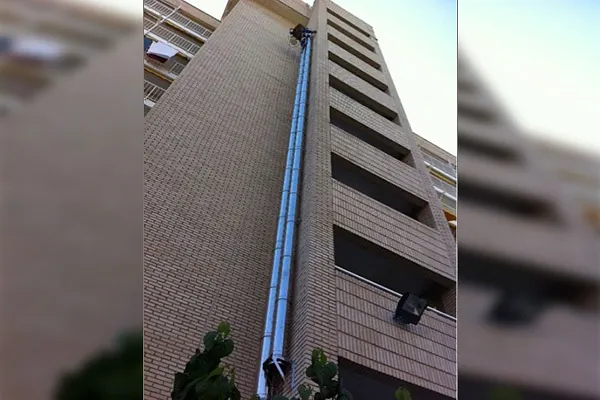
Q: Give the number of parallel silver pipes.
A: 2